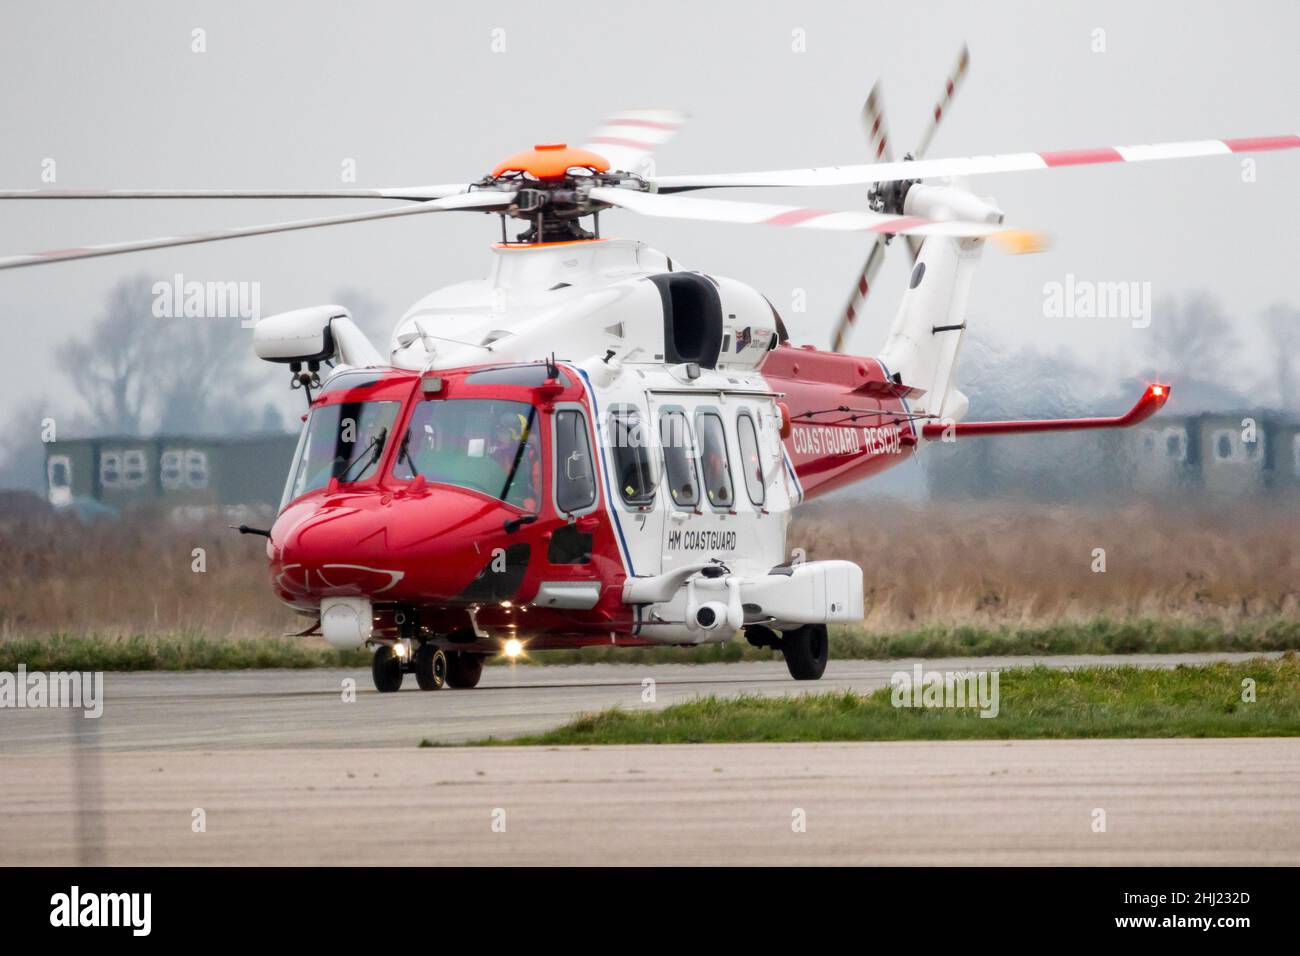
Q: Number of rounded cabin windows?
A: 4